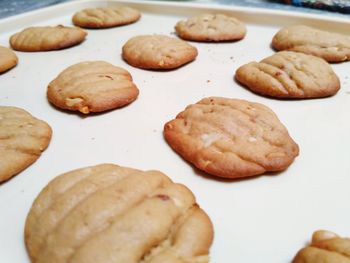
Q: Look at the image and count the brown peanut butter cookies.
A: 12